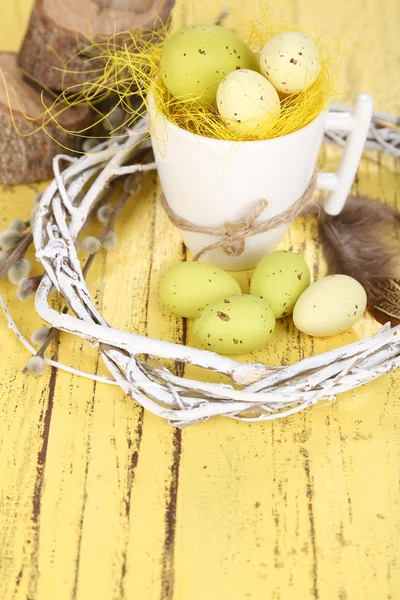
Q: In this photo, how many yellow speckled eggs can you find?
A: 3